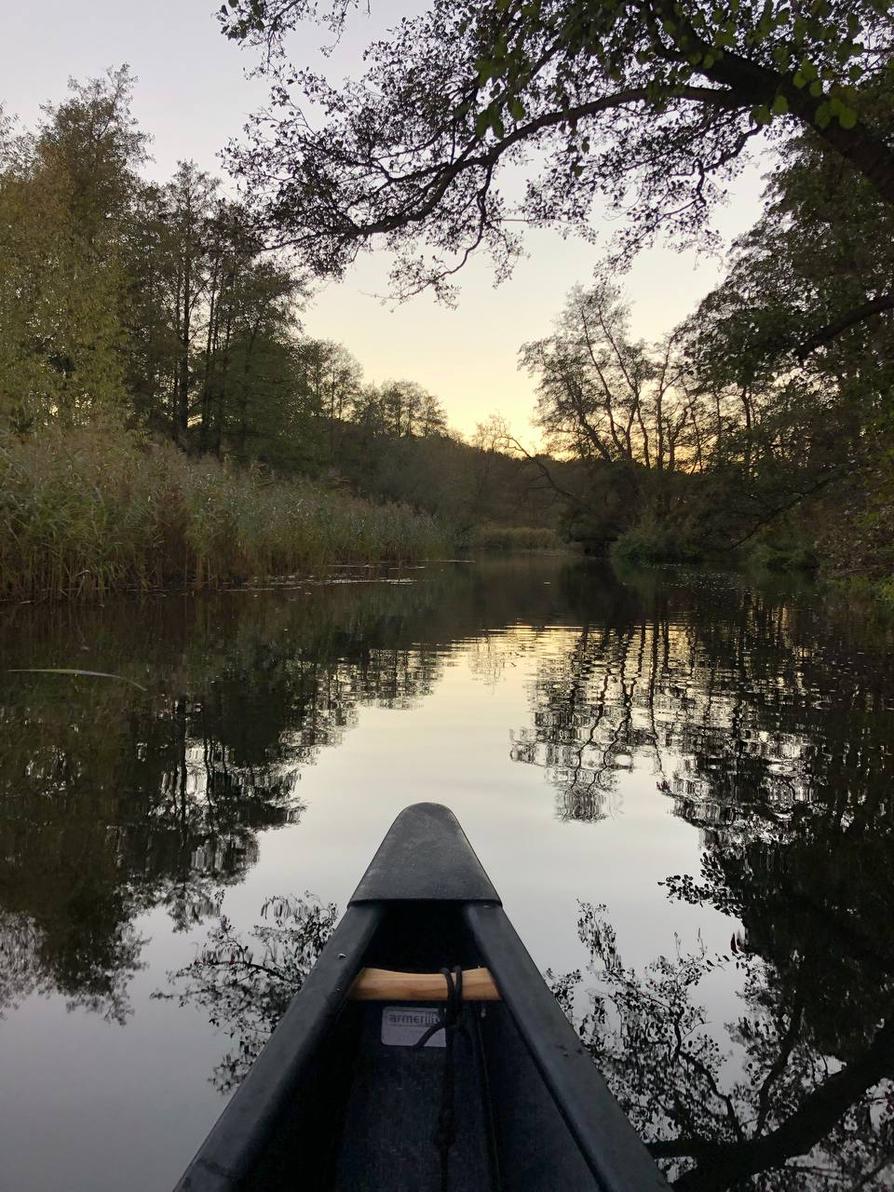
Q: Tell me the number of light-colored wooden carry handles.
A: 1